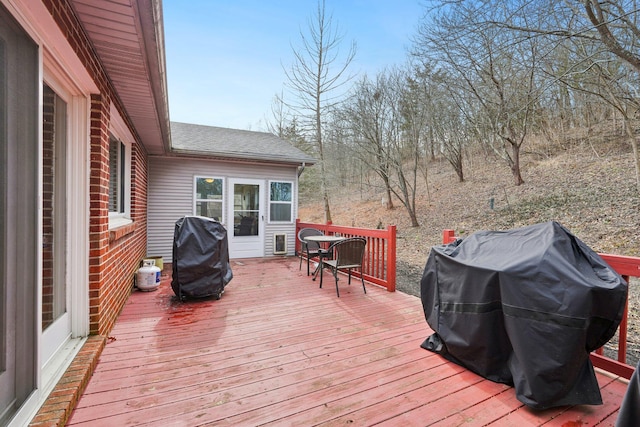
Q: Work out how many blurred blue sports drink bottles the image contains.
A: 0